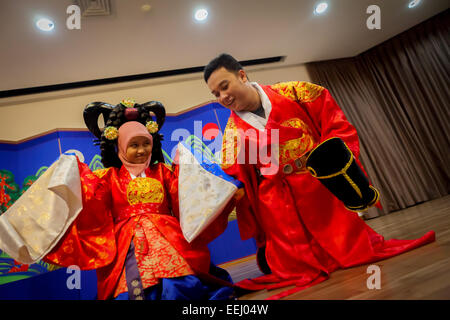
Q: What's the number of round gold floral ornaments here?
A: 3